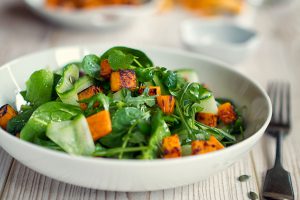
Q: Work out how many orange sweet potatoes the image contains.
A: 11